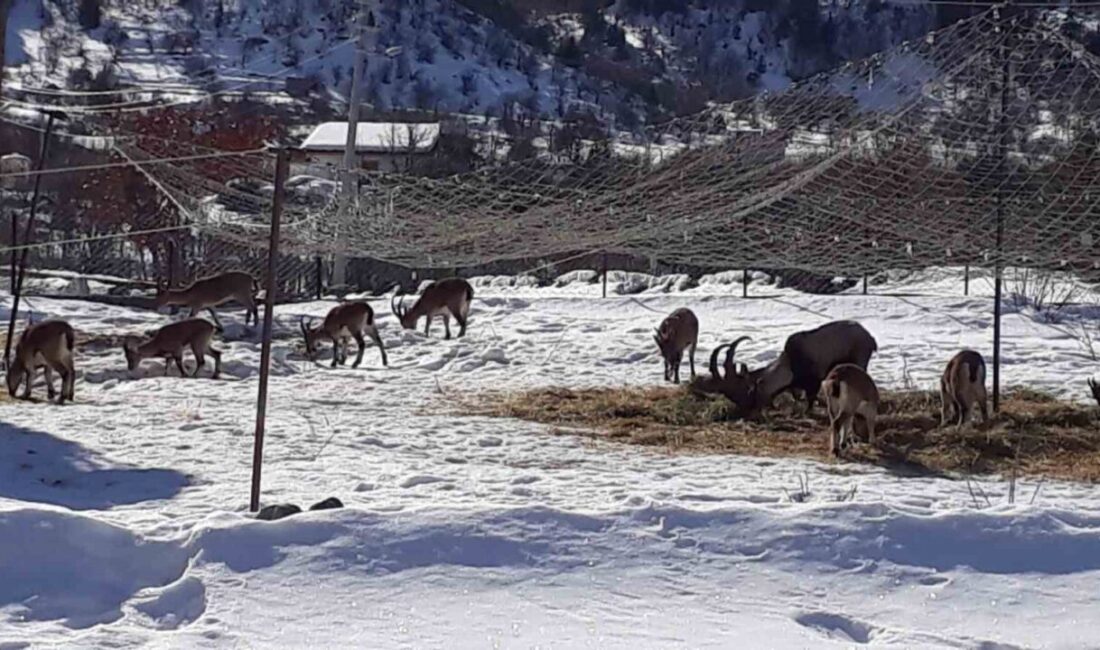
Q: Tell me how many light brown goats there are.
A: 8